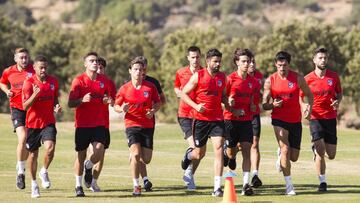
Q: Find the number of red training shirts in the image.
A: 11